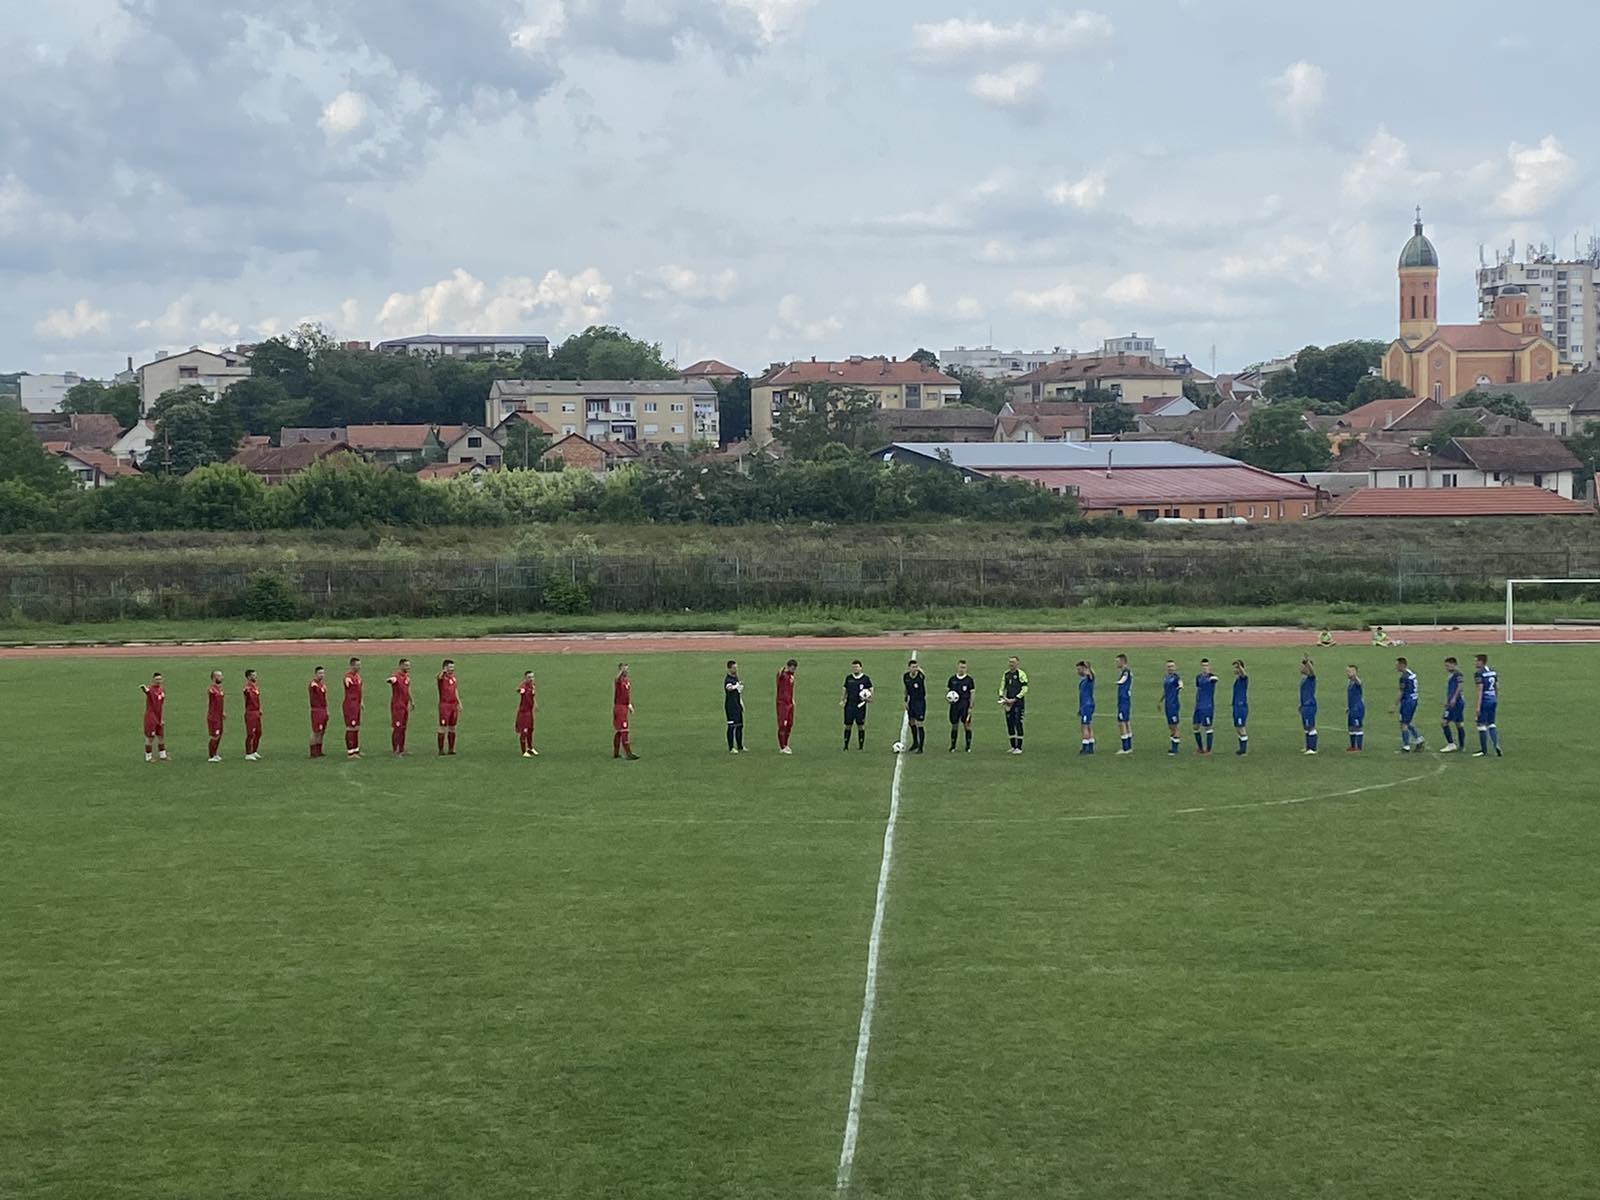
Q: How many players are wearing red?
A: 10